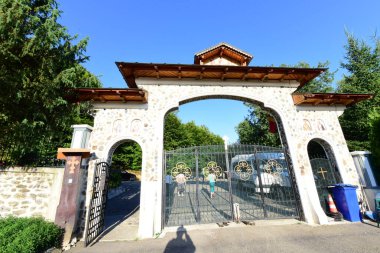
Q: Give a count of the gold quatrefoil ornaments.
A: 4